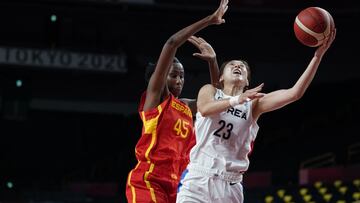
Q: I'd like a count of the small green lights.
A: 3